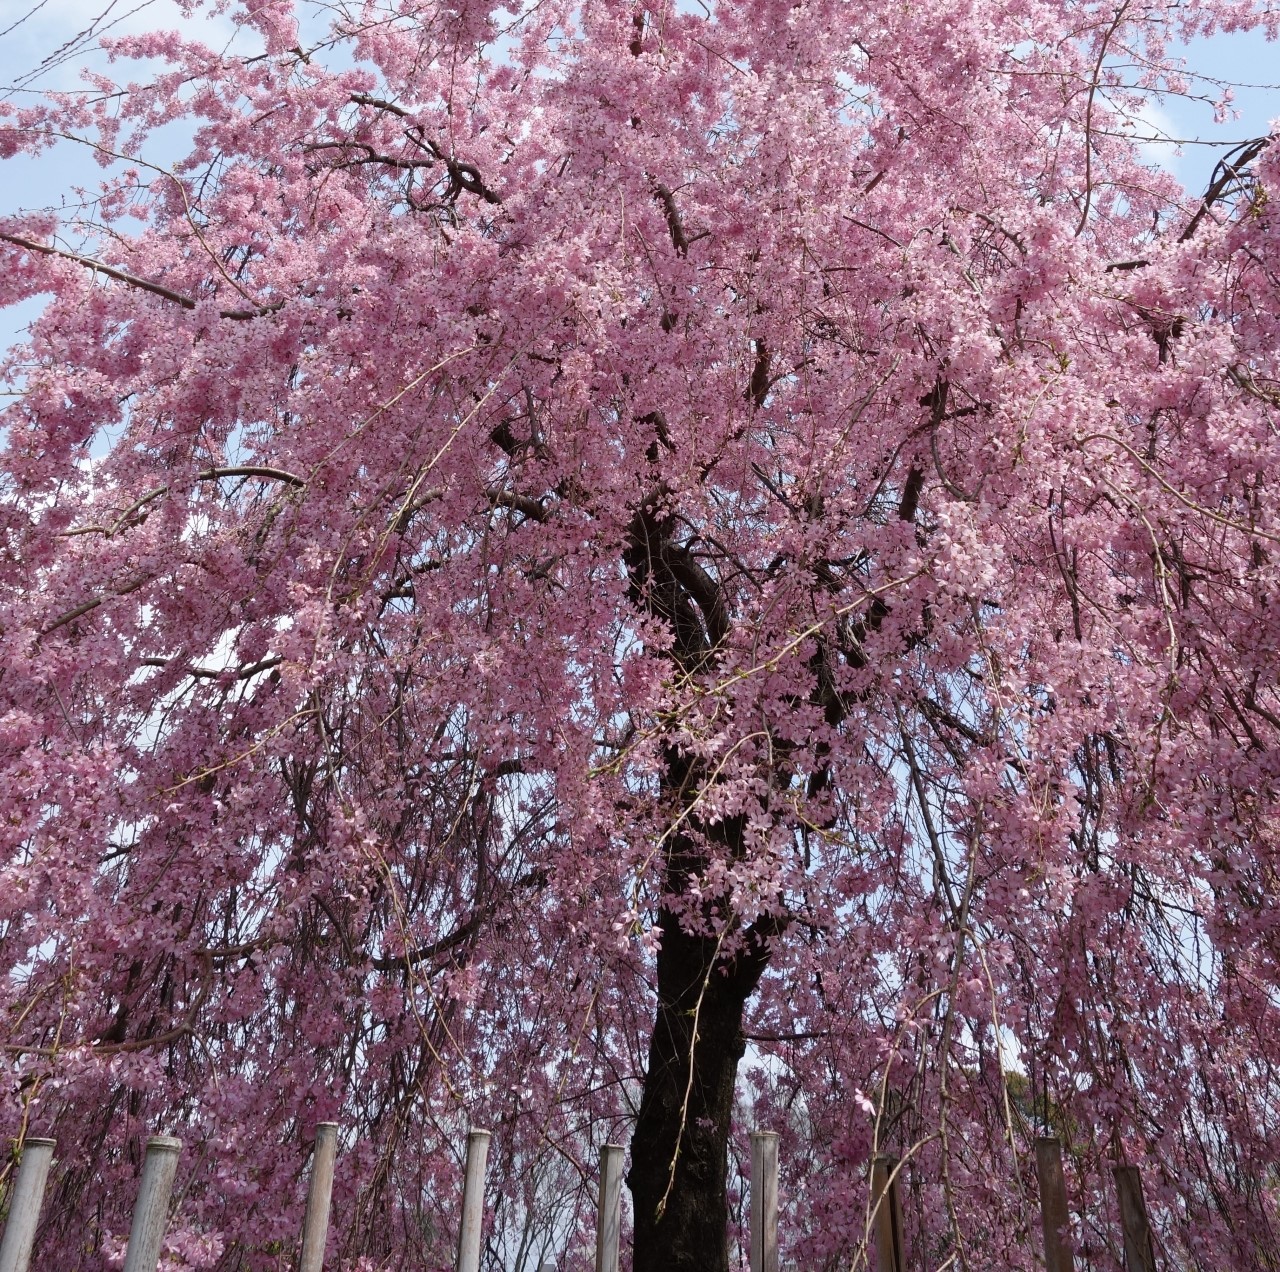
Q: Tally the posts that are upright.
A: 9